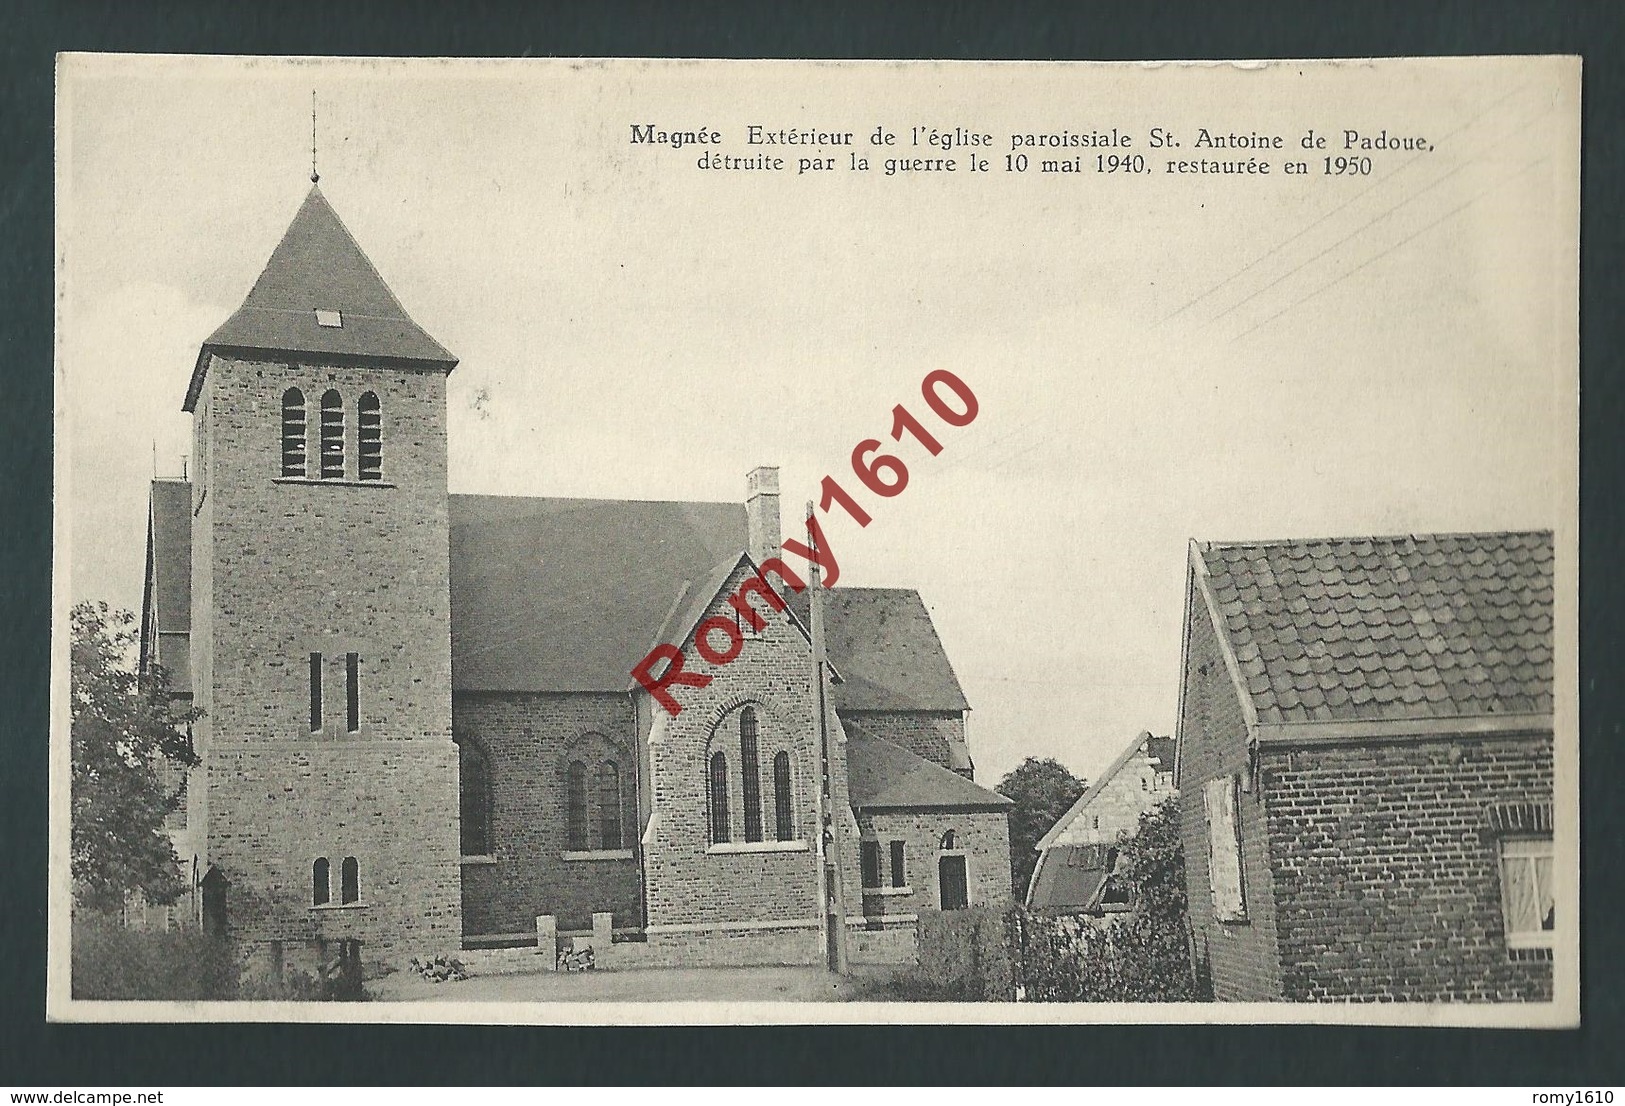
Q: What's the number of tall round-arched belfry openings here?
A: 3